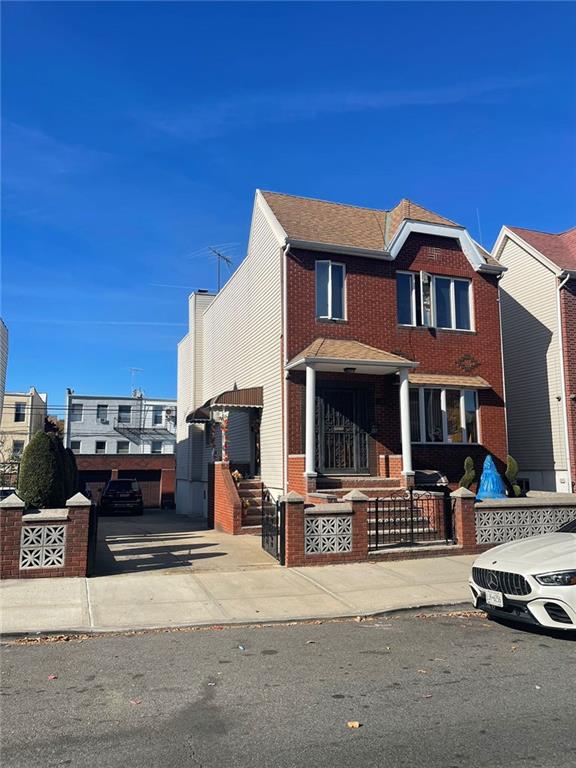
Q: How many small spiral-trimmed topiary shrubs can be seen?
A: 2